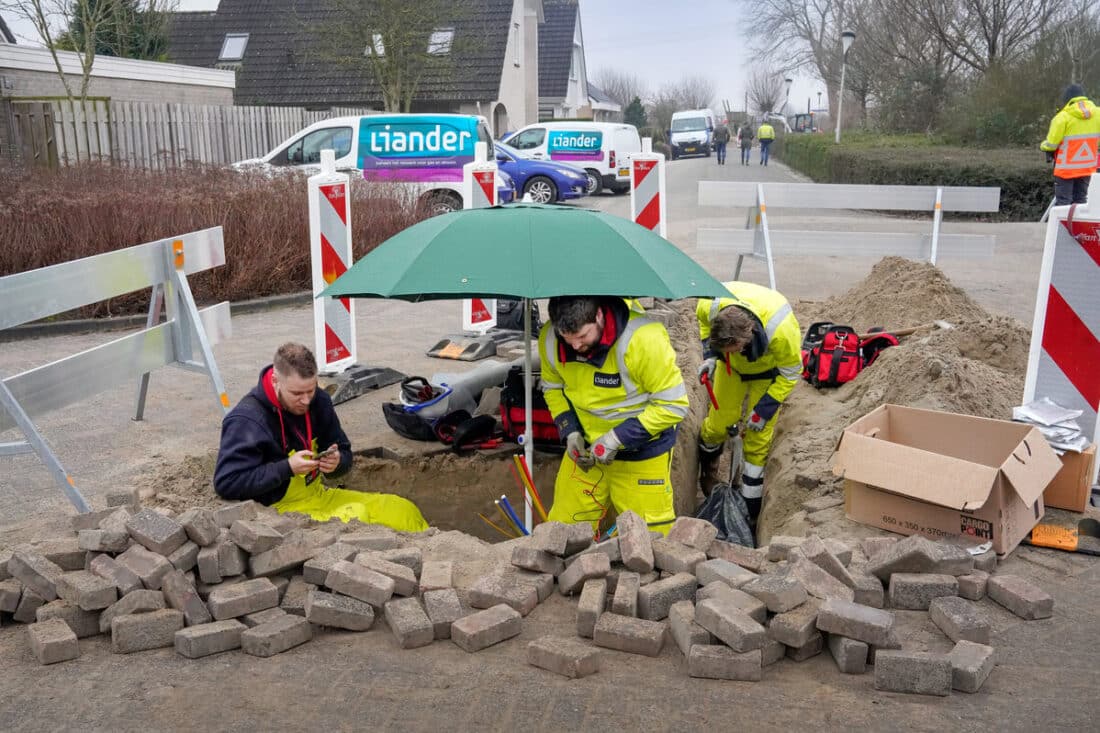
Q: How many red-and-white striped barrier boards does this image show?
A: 4